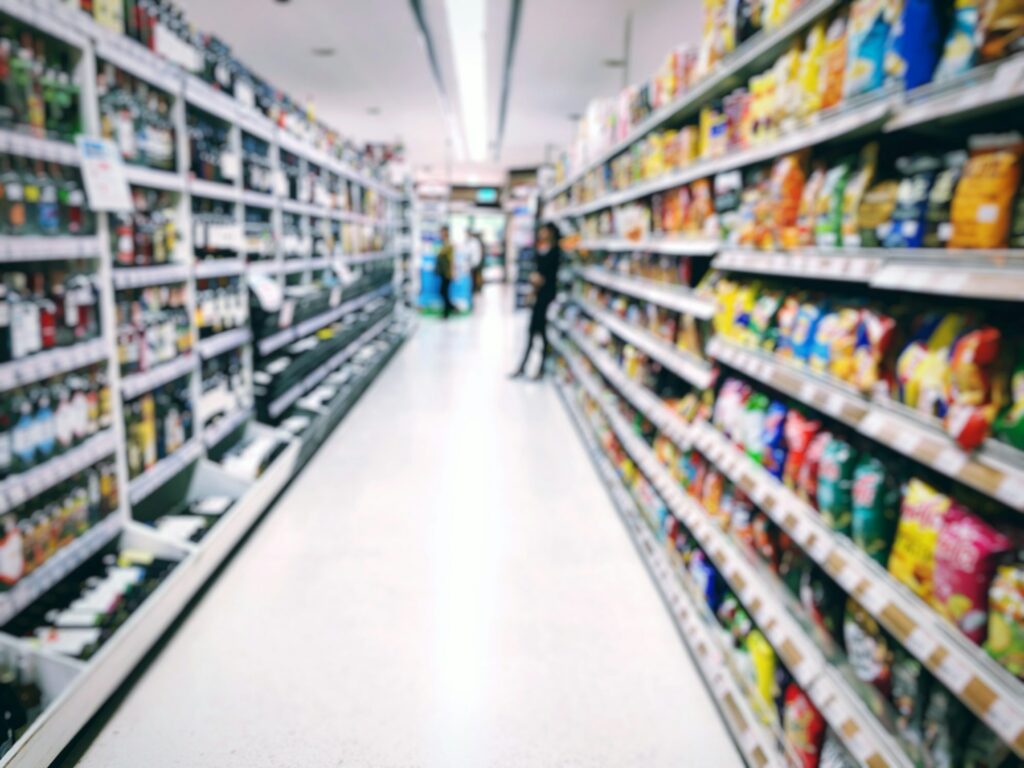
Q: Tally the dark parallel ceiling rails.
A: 2